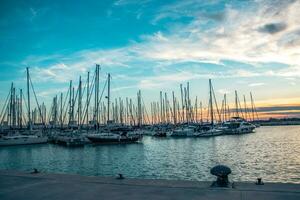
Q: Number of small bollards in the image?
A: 3